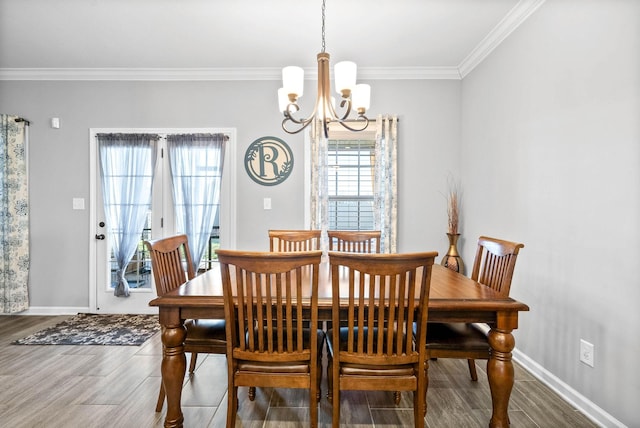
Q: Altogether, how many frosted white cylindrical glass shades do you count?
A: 5